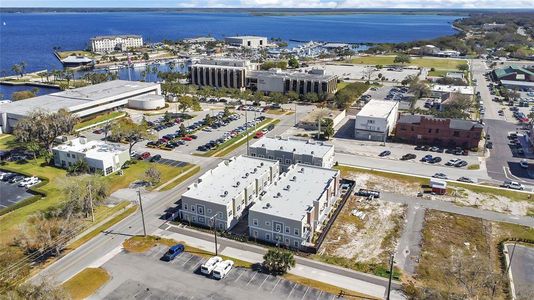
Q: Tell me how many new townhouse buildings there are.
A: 3